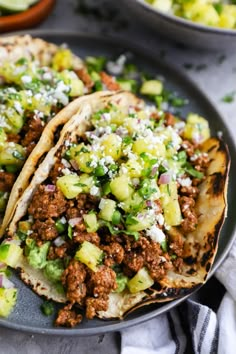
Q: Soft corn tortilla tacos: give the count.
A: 2